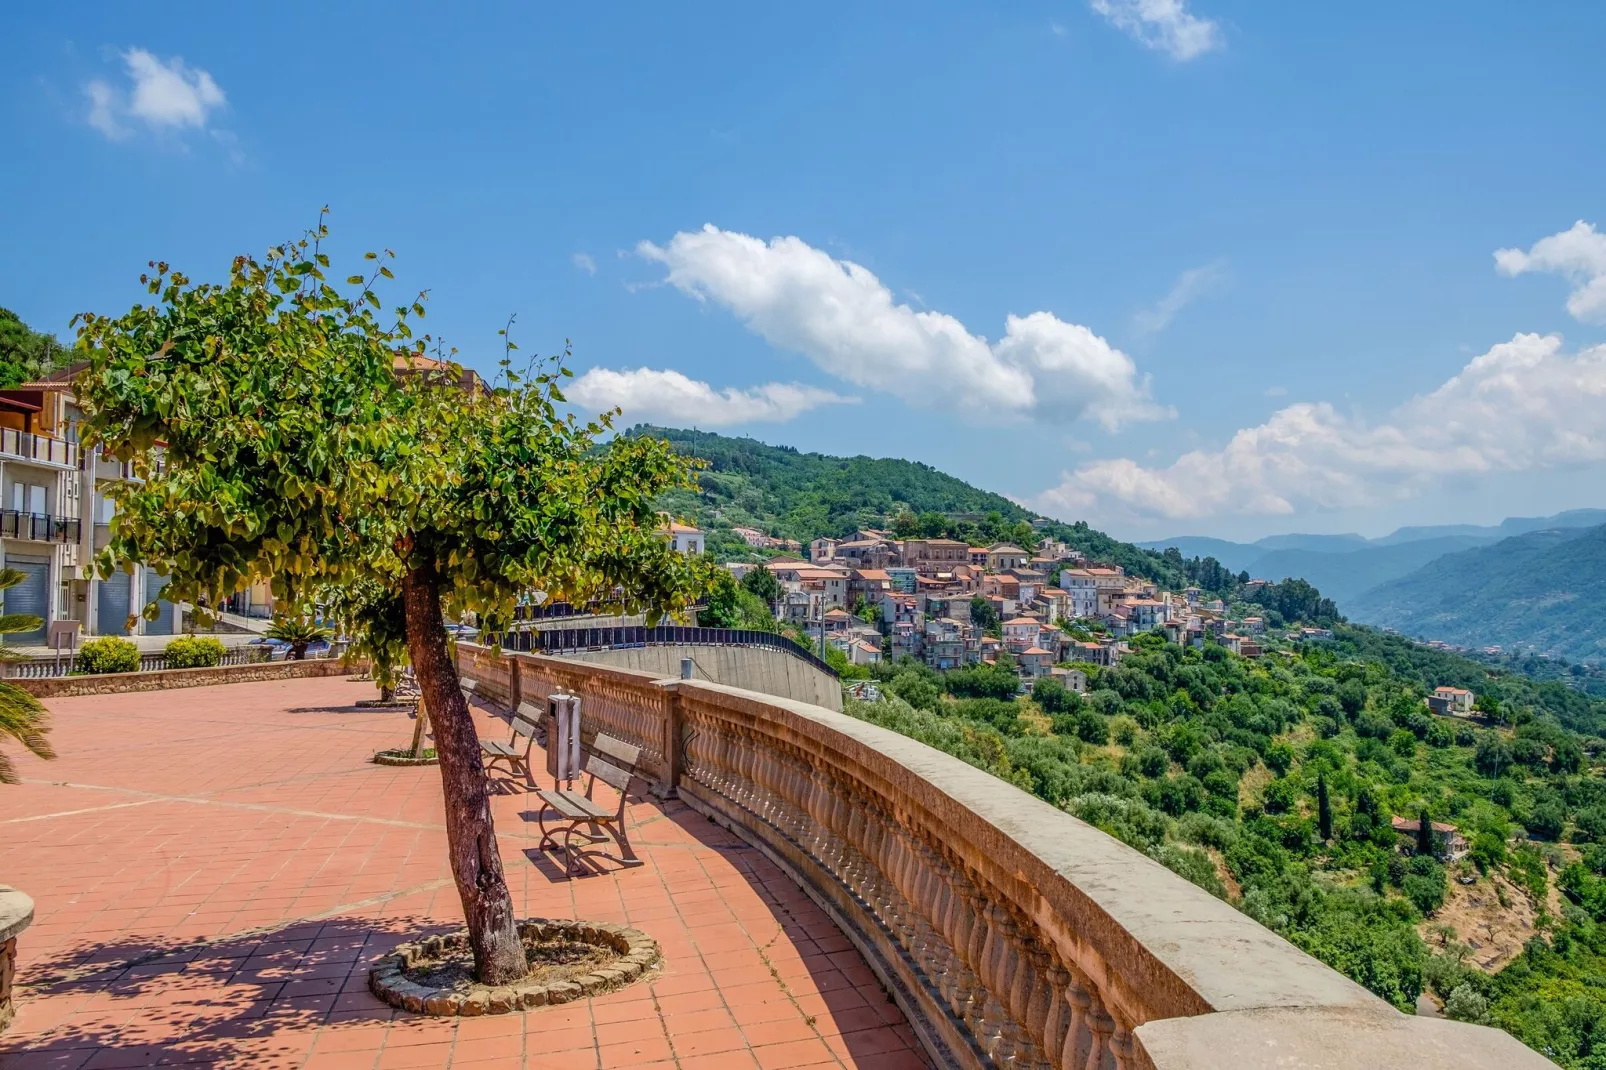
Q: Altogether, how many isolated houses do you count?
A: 2